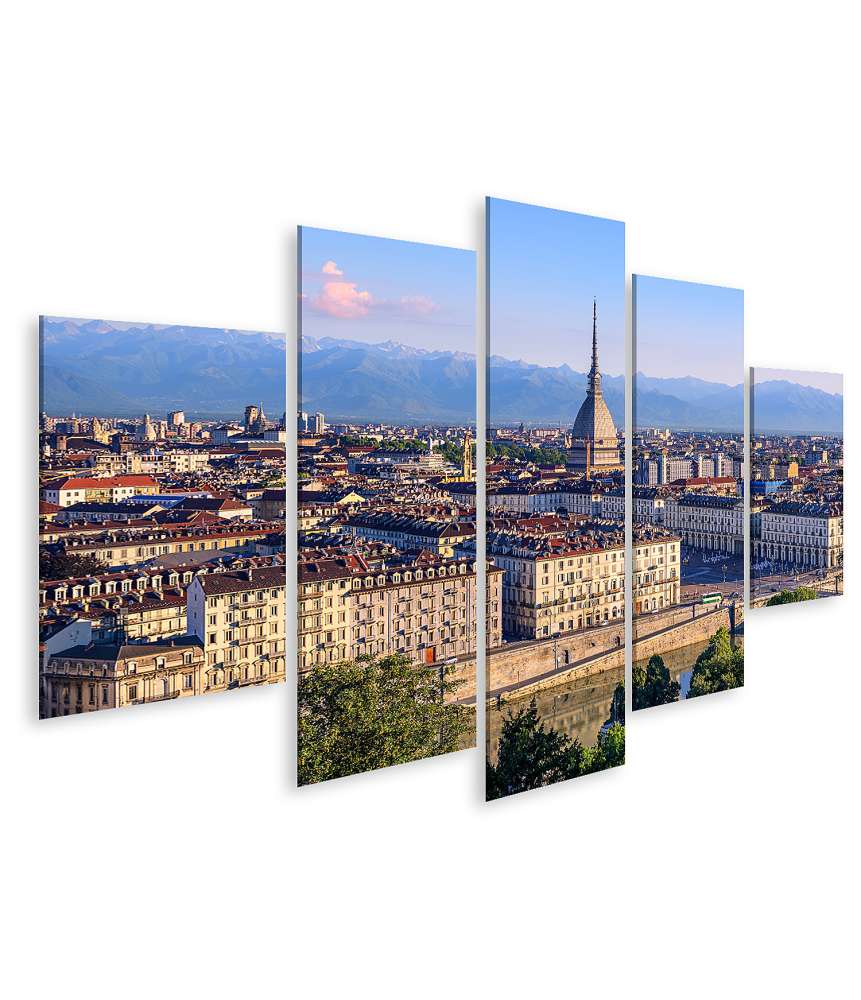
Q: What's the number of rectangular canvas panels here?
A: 5